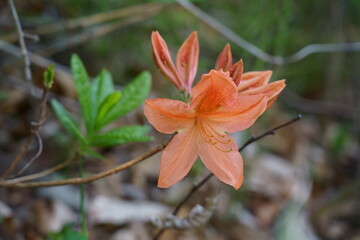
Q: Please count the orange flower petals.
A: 5